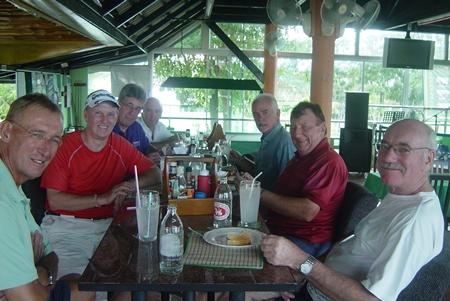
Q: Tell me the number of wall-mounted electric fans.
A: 4